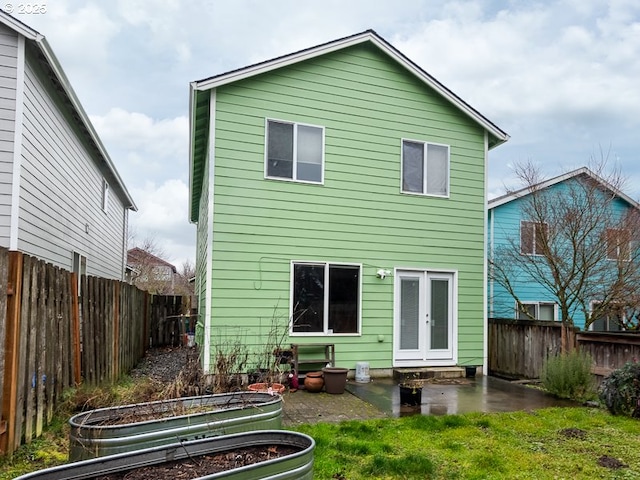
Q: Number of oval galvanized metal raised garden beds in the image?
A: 2